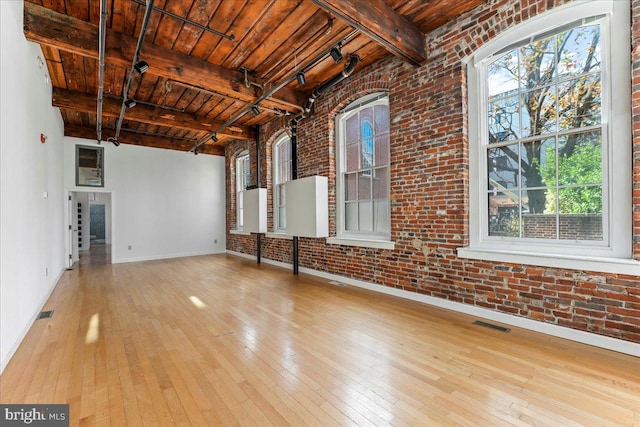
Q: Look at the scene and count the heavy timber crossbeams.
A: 4